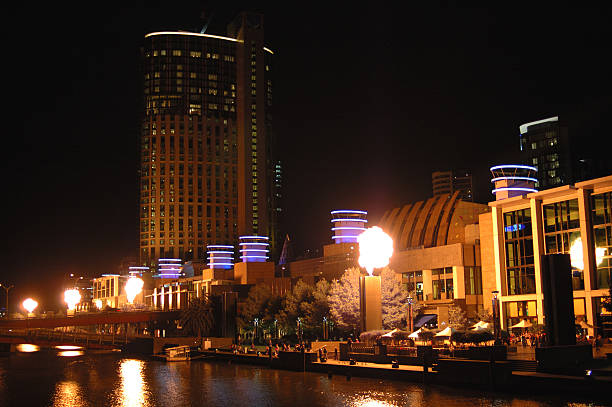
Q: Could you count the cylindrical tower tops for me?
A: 6